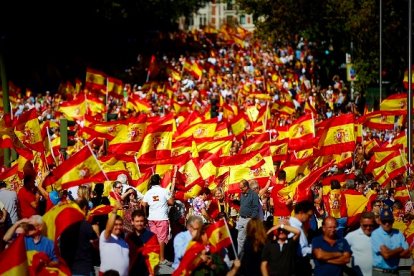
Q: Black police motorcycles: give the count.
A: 0